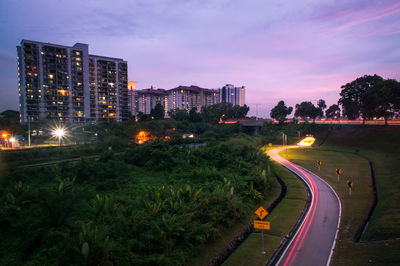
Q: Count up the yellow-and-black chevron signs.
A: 3